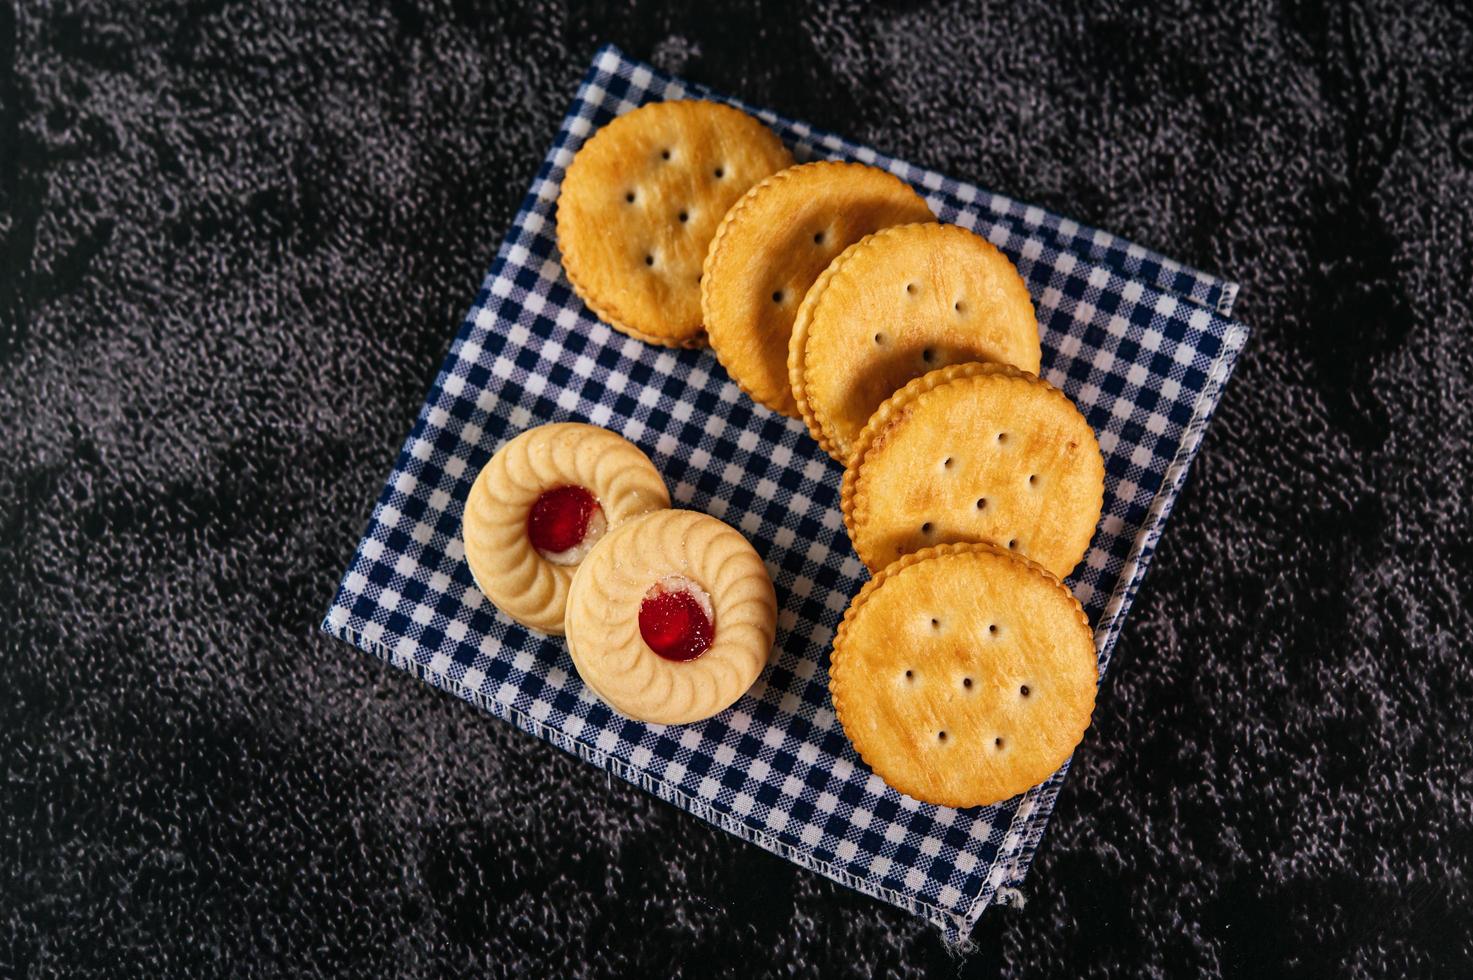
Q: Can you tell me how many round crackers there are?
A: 5